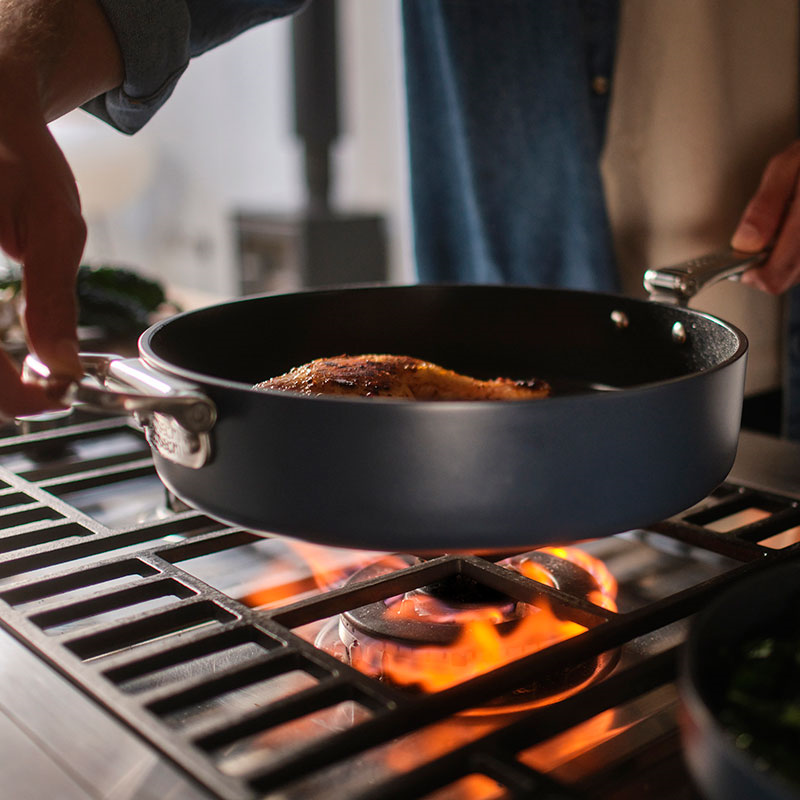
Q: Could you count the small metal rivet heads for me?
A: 2